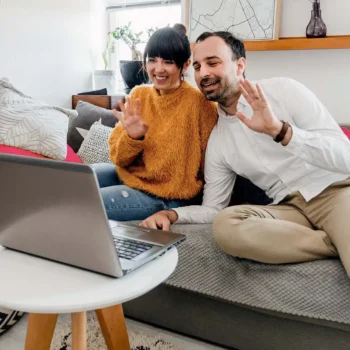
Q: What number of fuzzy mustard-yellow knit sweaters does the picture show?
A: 1